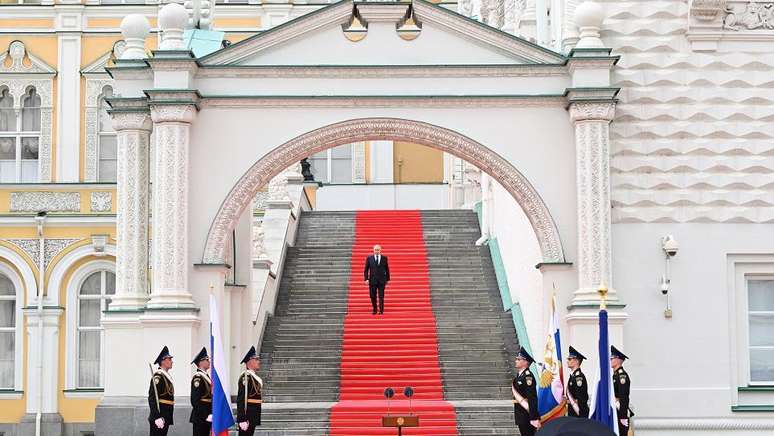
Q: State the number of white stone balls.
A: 3